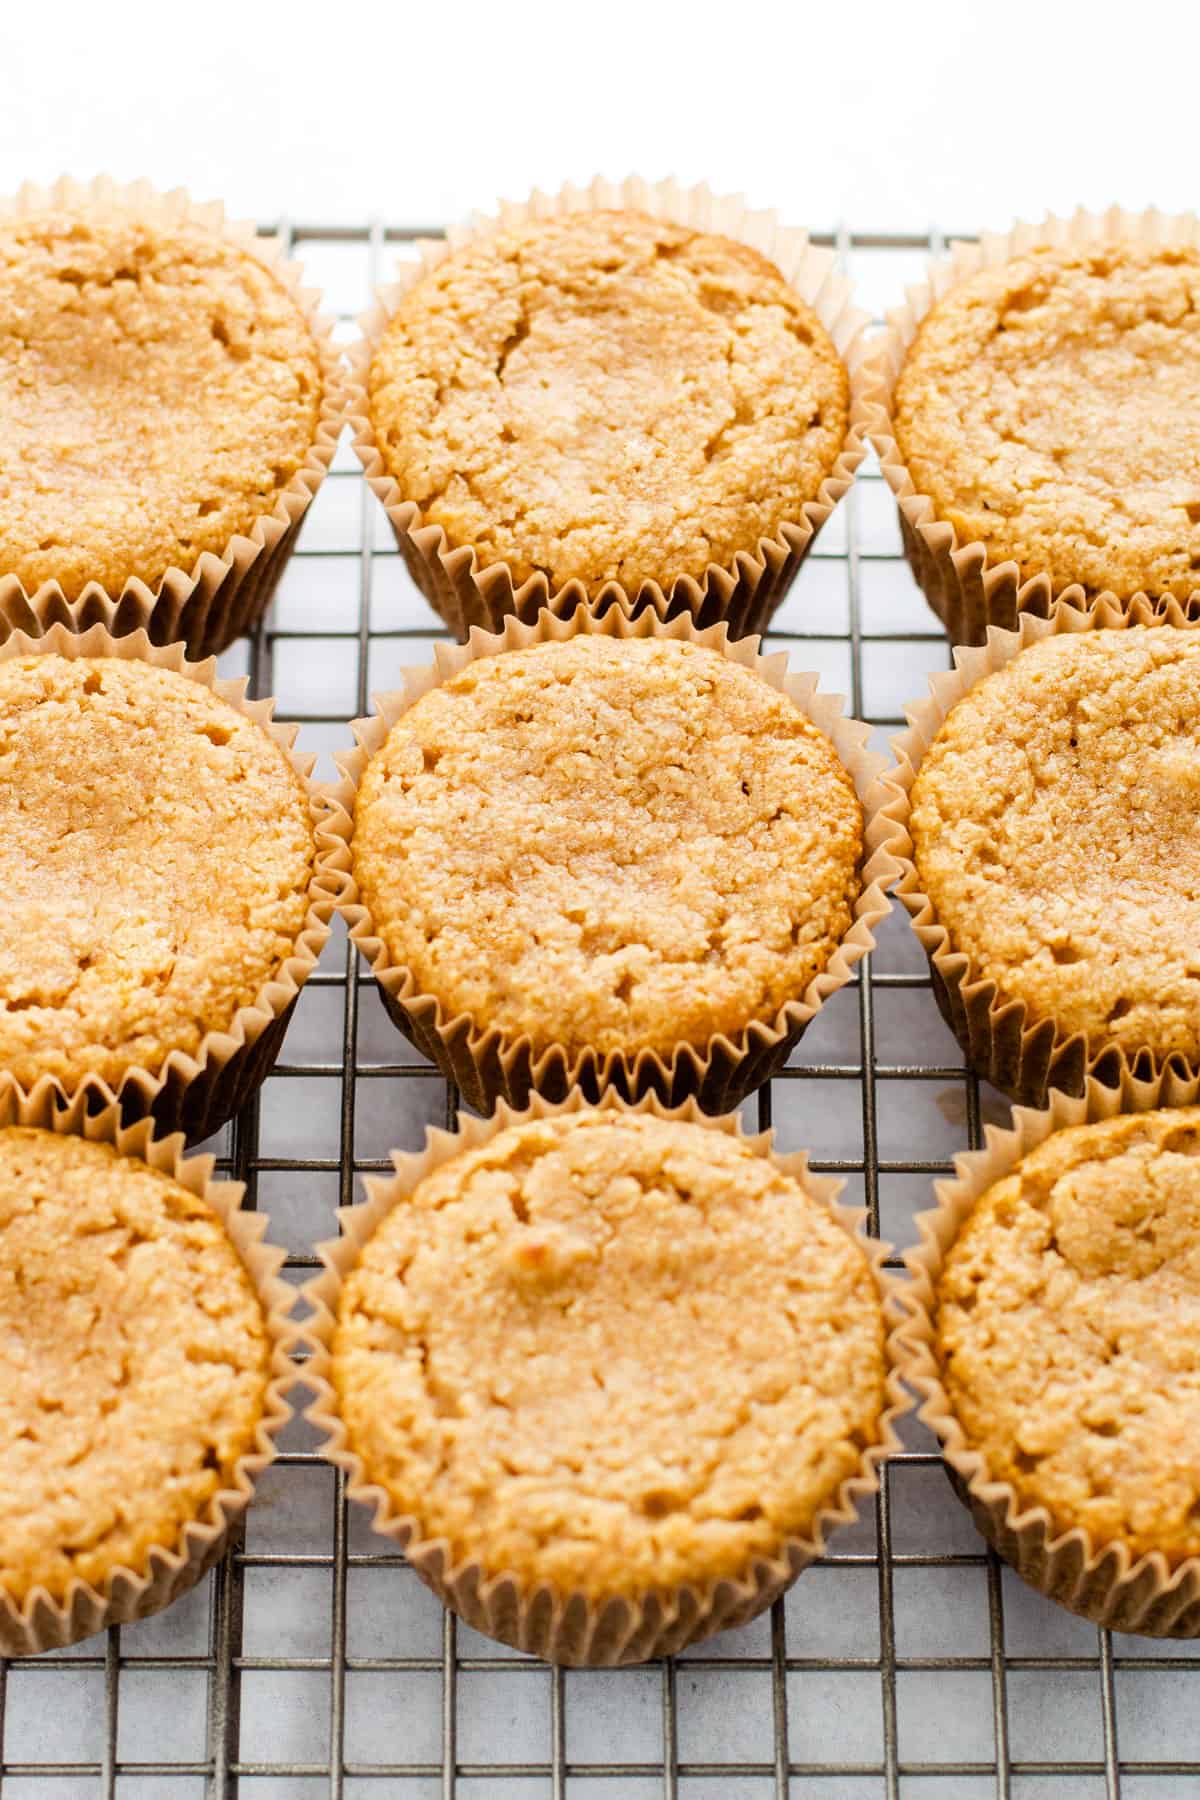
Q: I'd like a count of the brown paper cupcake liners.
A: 9